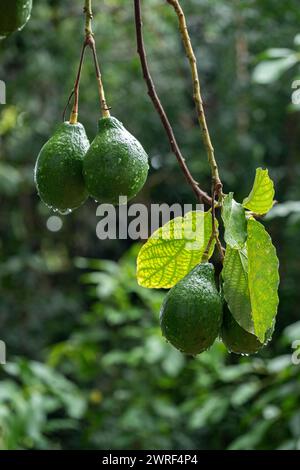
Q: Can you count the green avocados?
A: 5